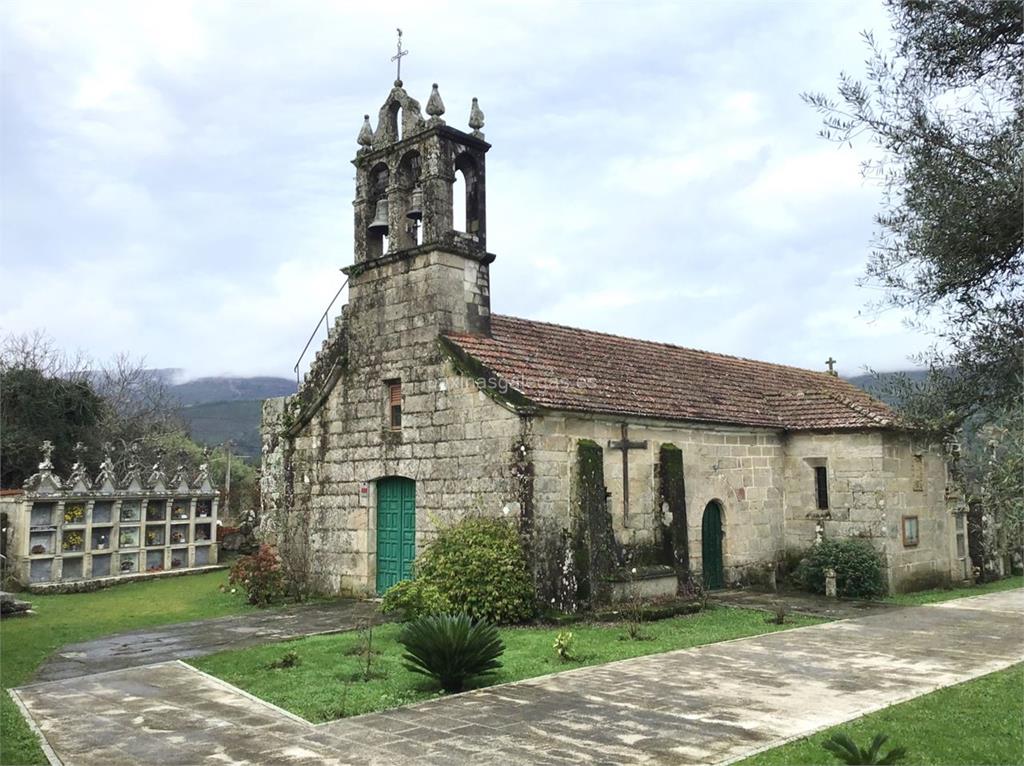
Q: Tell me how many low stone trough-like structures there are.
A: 1